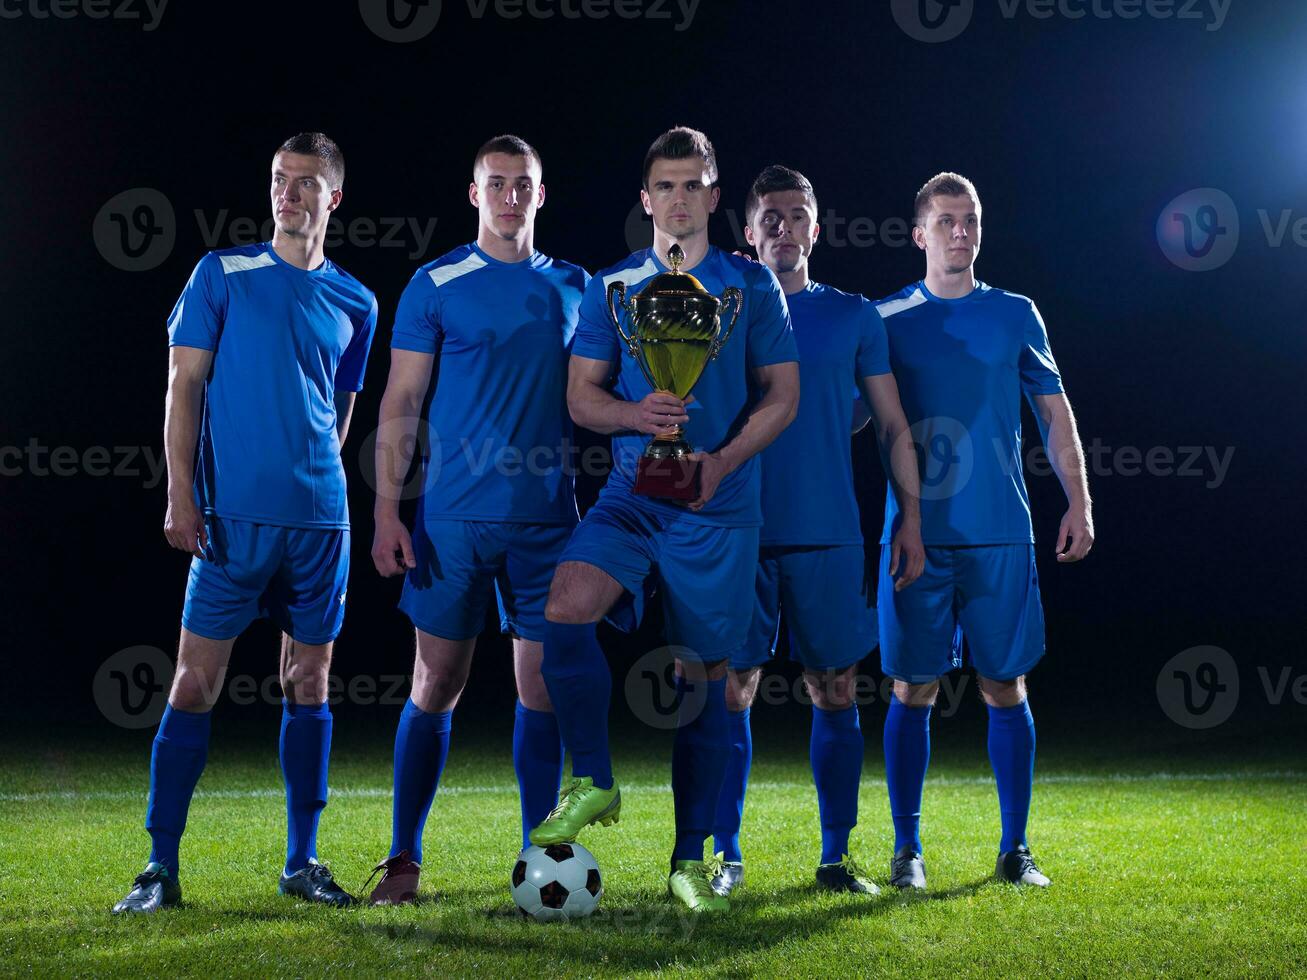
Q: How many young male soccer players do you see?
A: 5